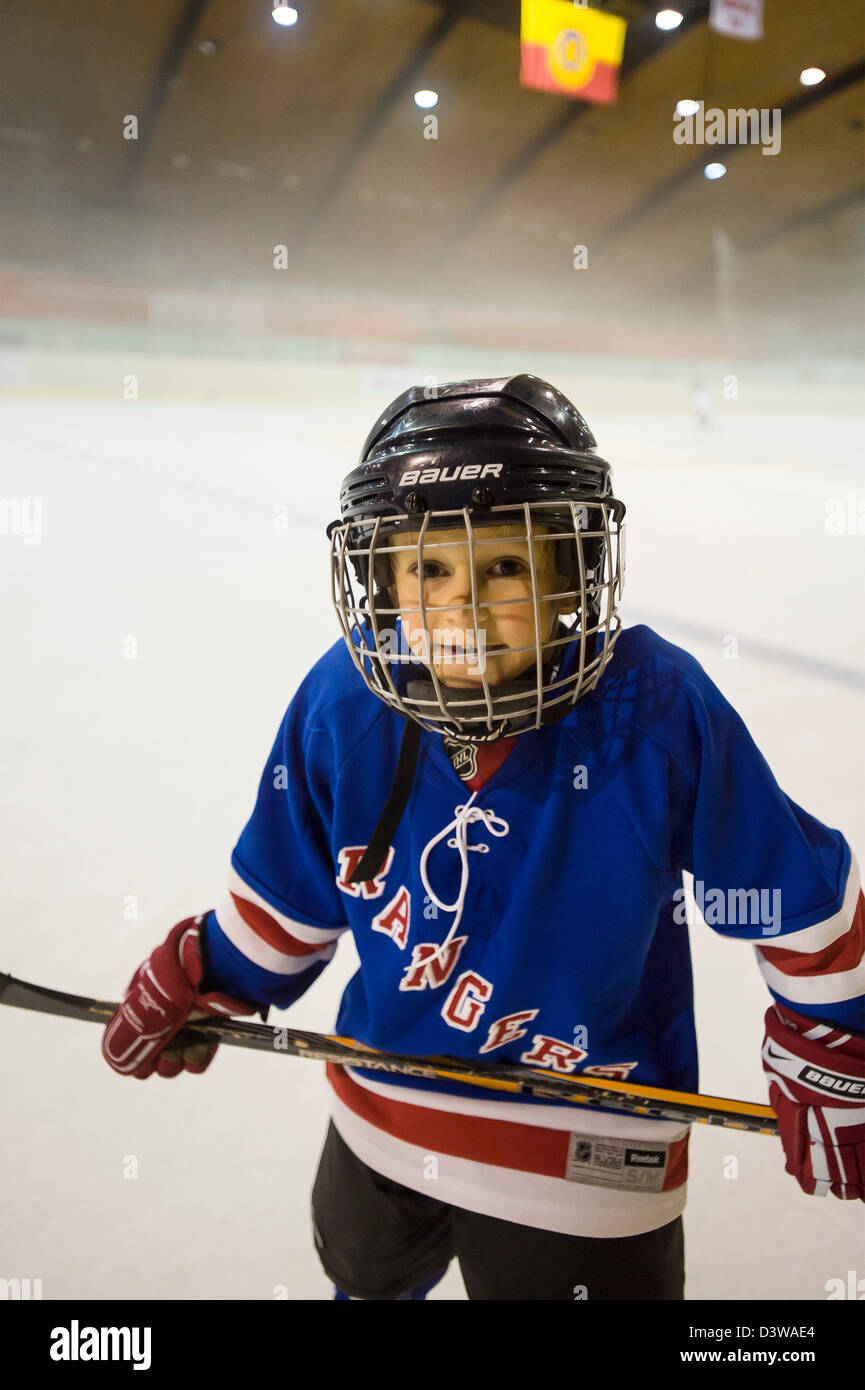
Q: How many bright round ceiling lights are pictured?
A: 6